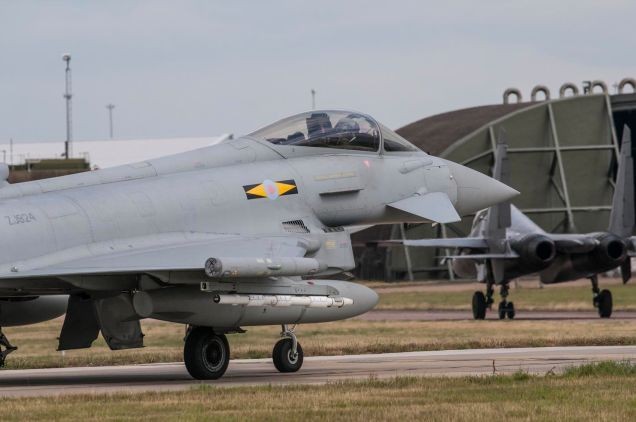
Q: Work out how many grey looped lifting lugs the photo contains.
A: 5